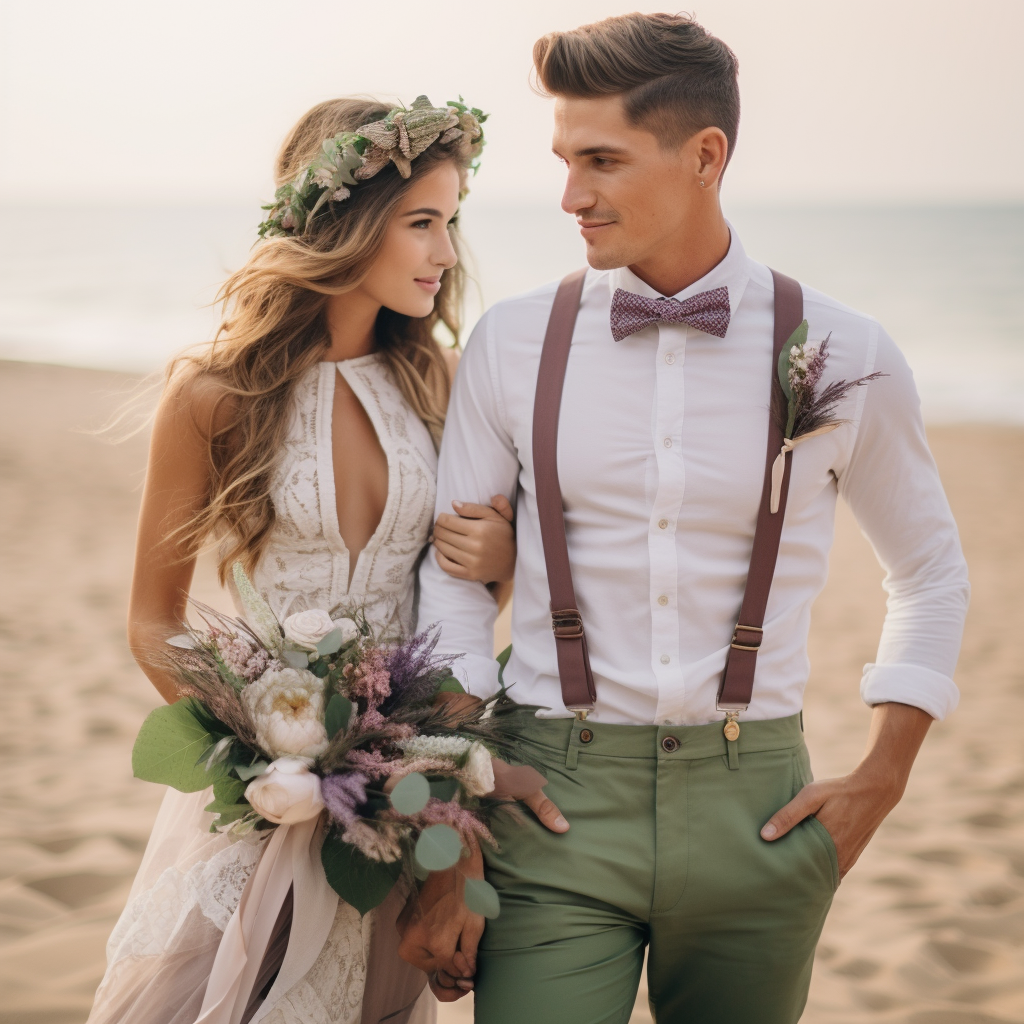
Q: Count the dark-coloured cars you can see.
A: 0